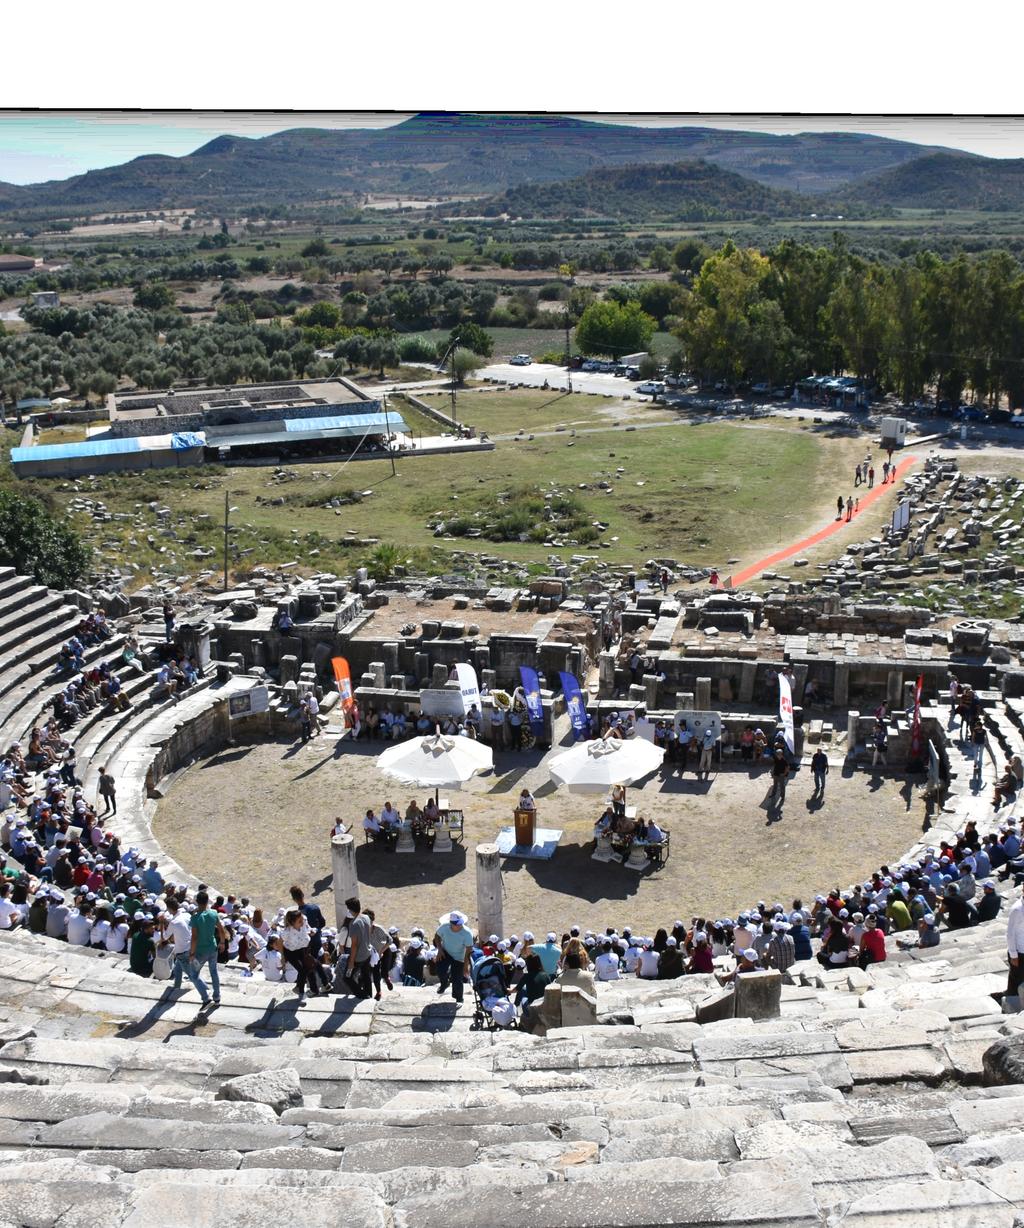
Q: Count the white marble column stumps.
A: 2